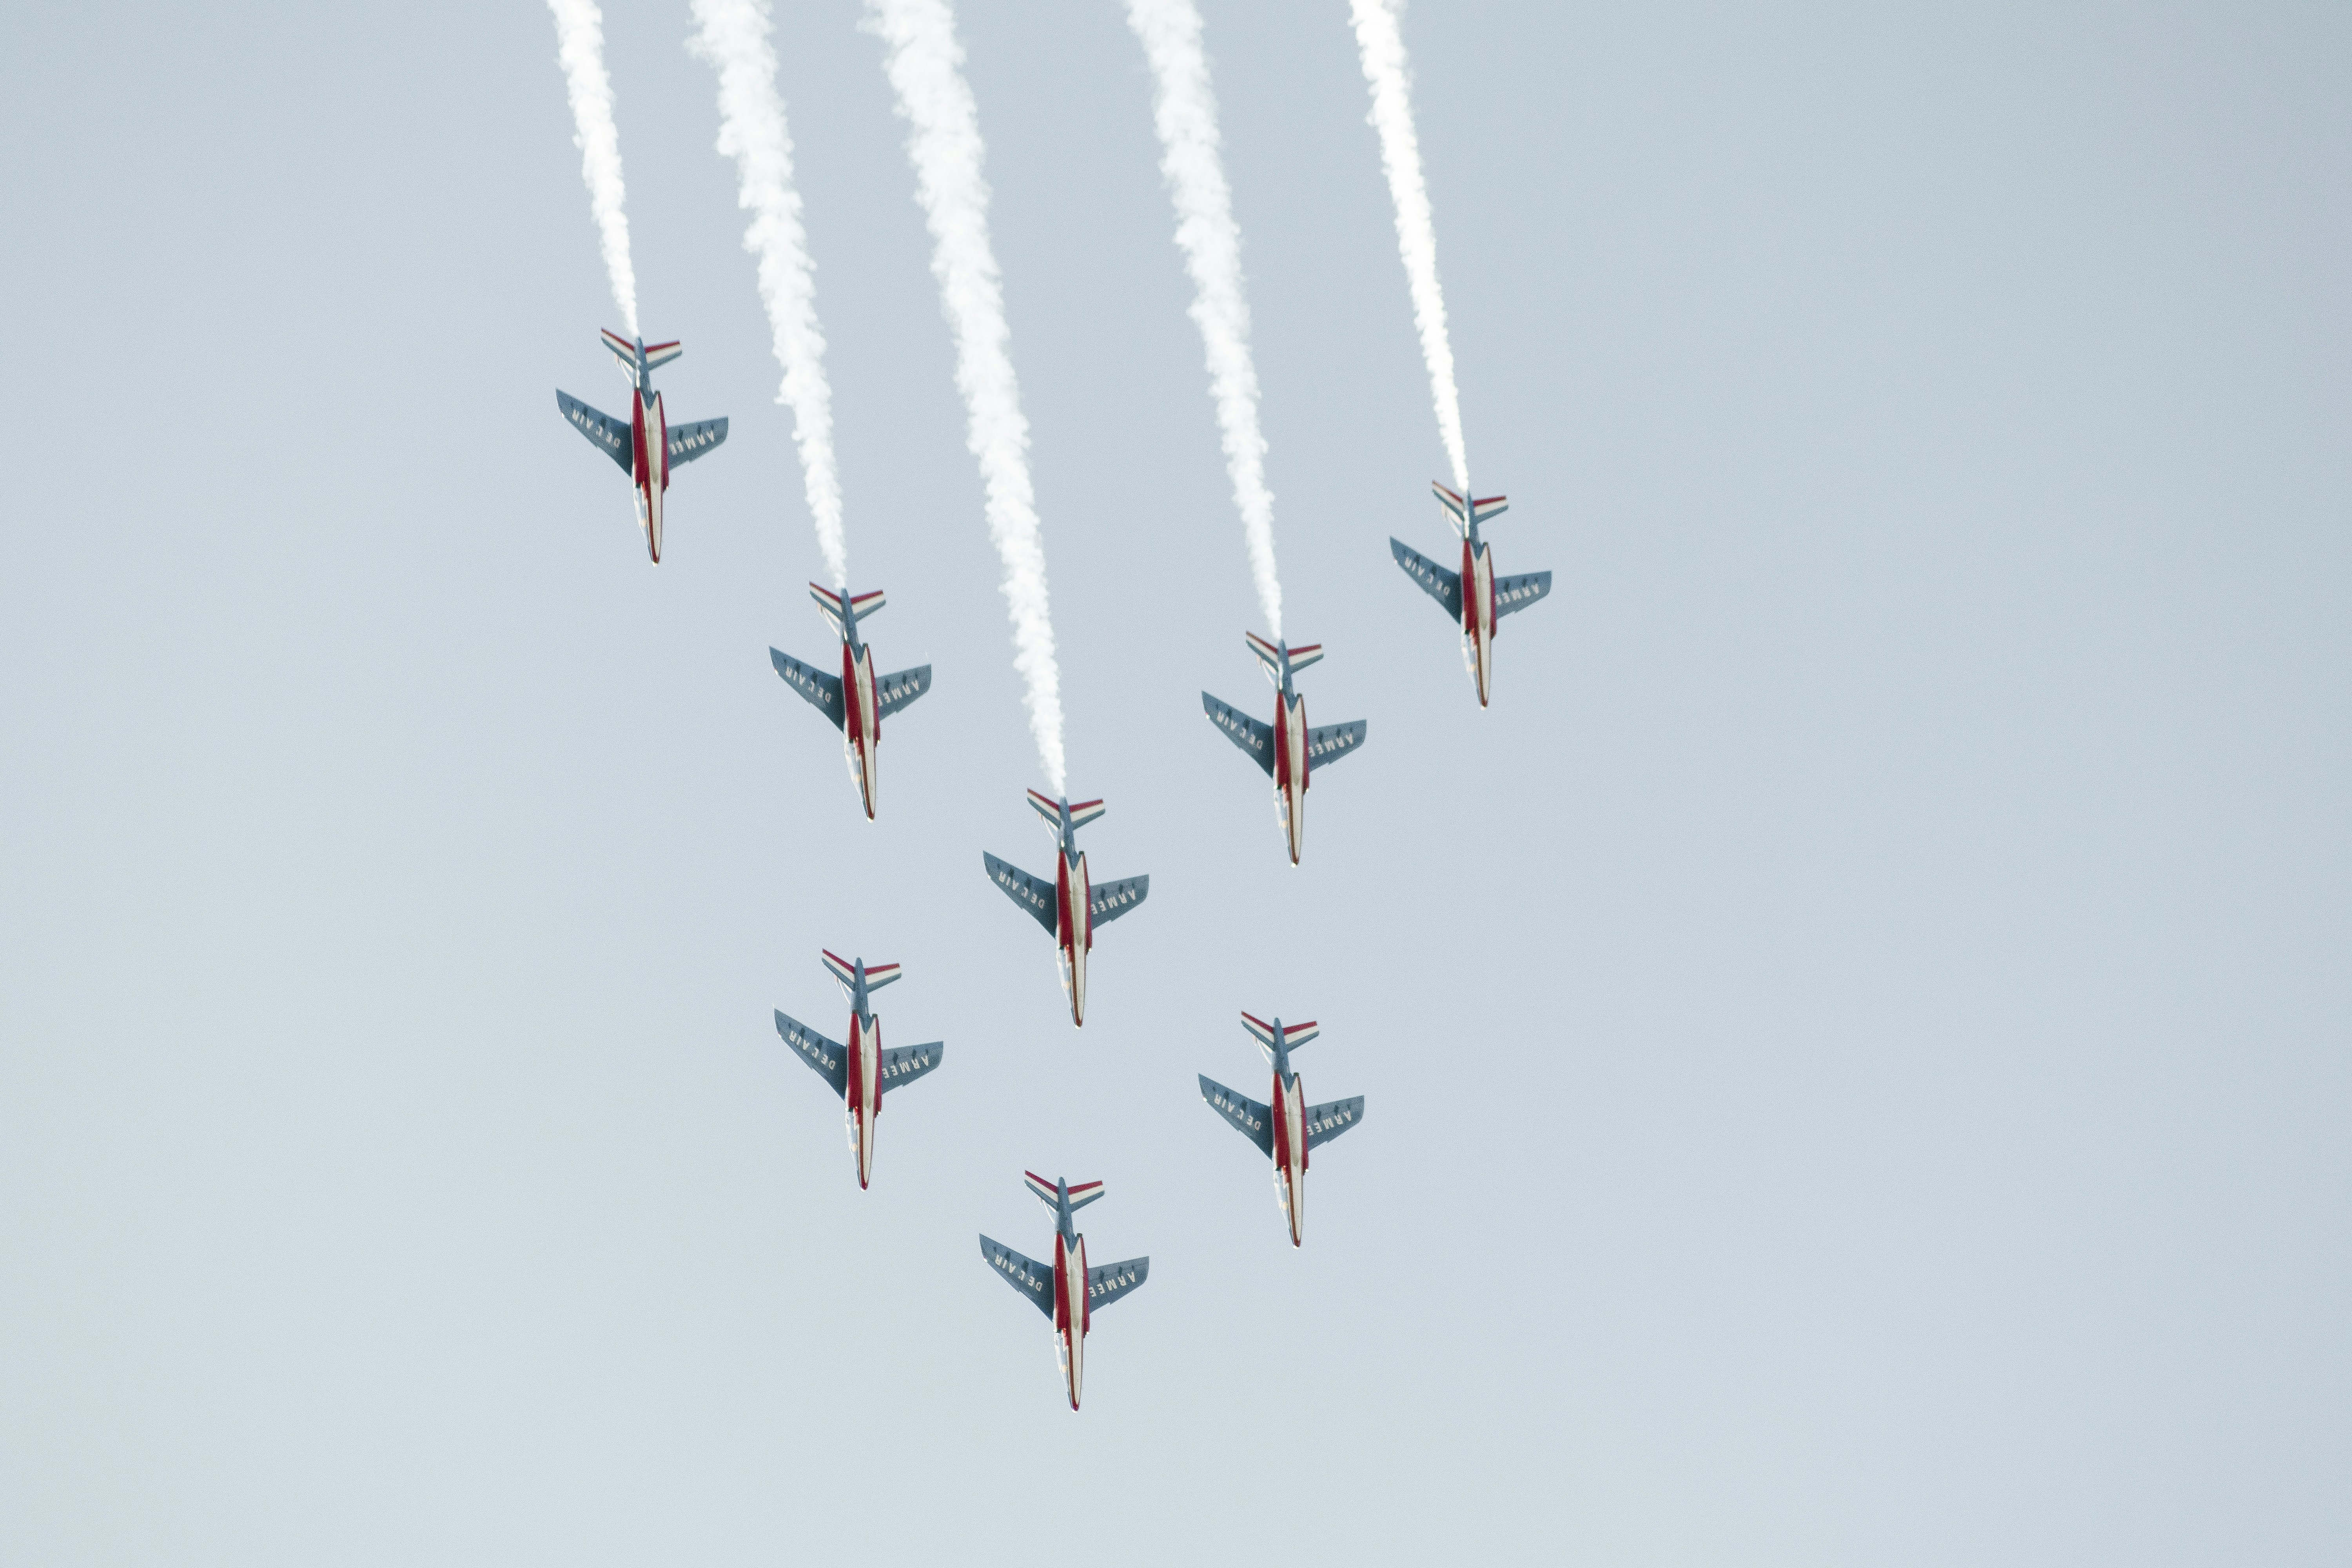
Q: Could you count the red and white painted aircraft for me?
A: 8